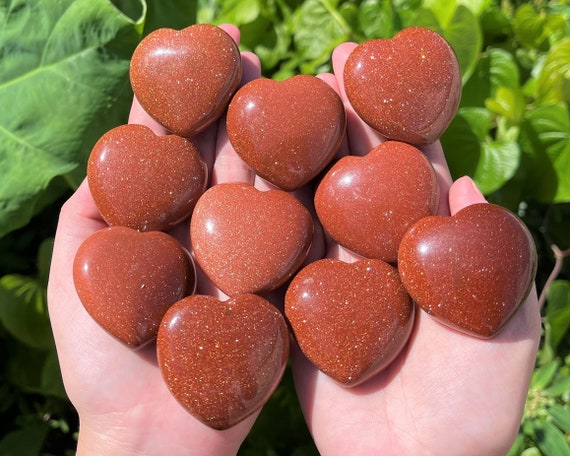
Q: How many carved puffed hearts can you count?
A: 10